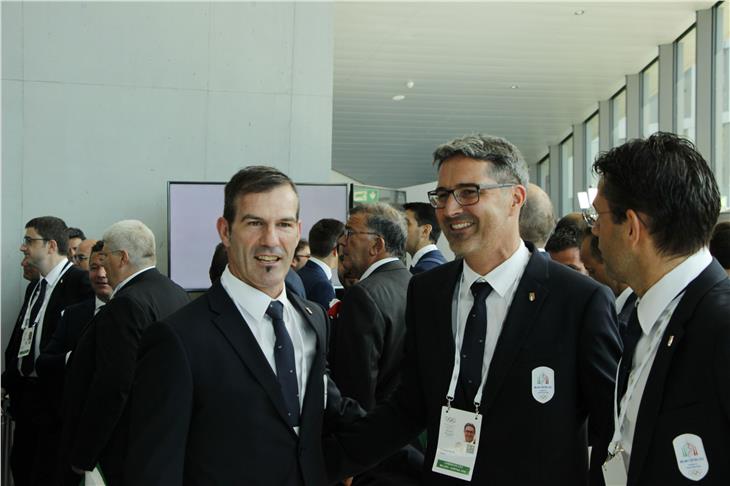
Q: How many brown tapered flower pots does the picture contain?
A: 0